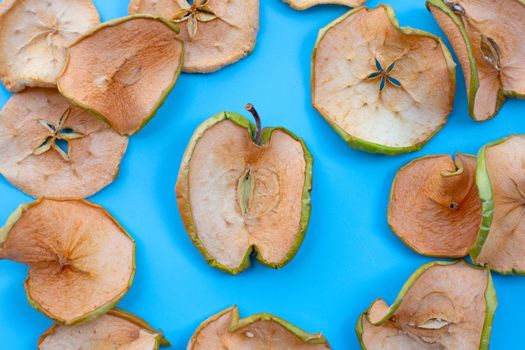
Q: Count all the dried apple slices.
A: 14